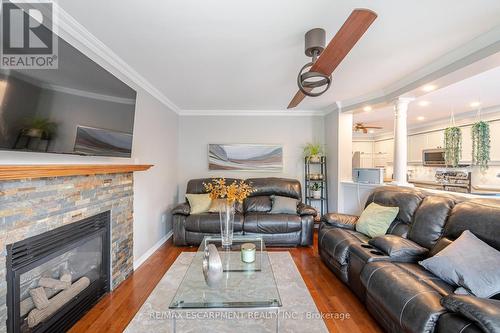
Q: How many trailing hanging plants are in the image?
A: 2